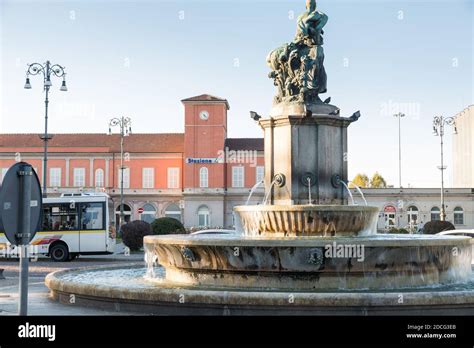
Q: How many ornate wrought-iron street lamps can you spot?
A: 3